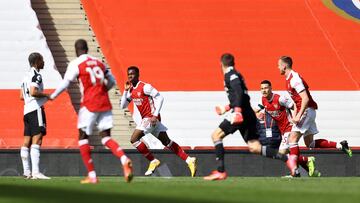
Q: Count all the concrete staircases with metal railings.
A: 1